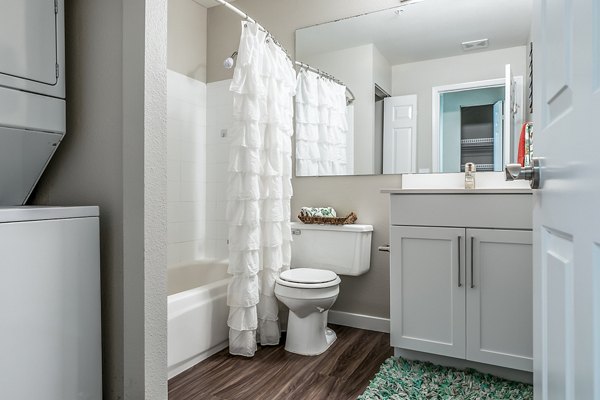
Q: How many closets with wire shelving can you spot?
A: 1